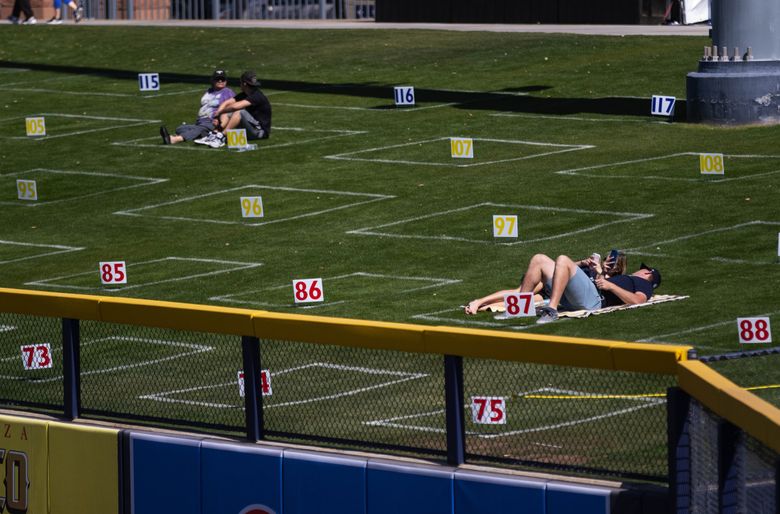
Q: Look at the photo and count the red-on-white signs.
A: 7